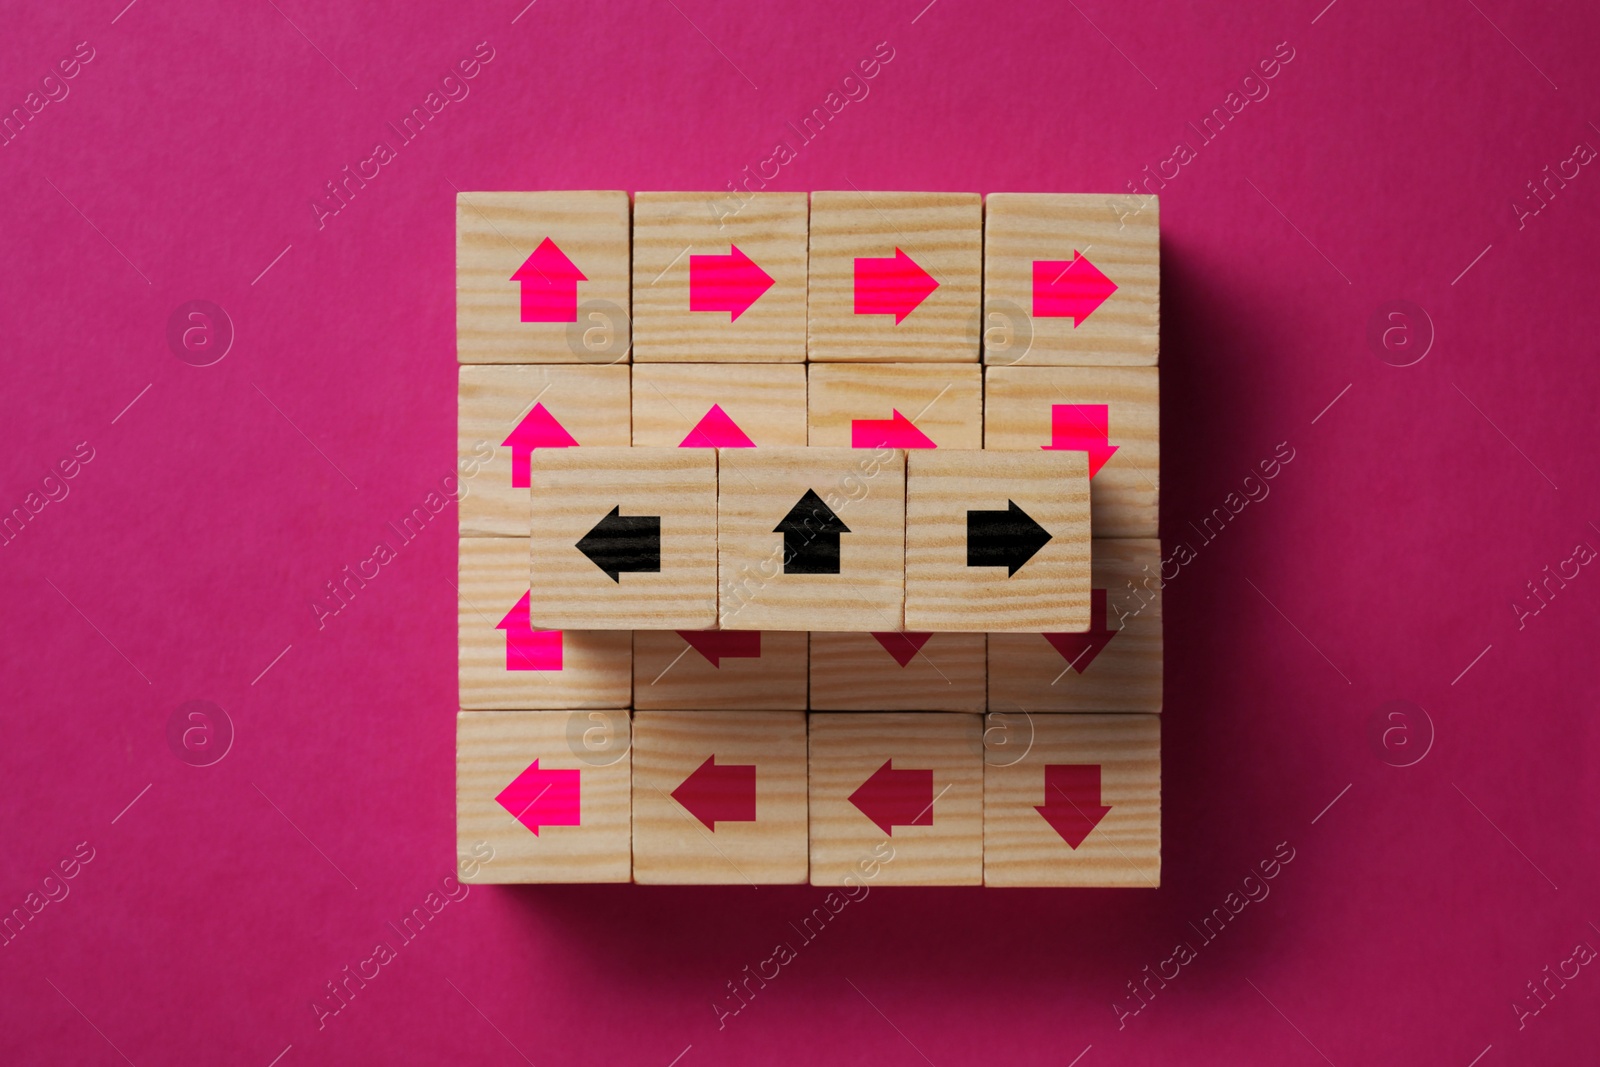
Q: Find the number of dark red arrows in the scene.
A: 6